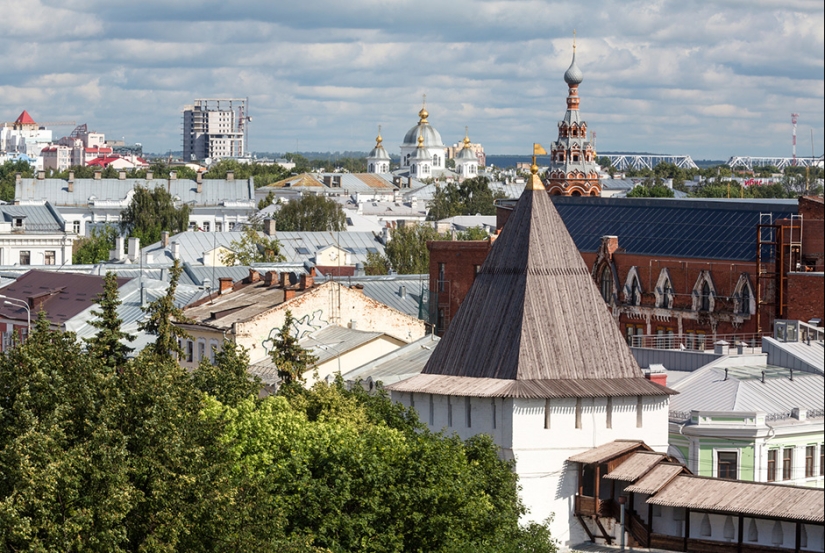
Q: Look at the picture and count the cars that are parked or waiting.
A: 0